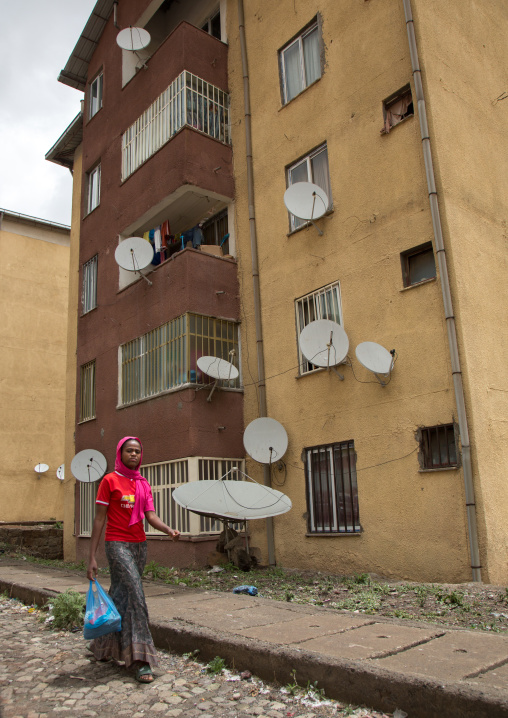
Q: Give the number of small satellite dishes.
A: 10